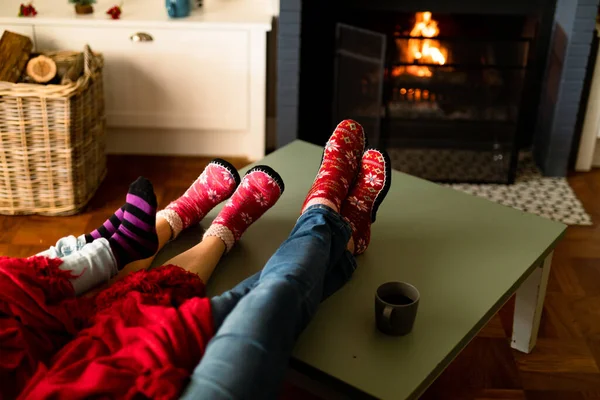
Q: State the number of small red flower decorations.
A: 2